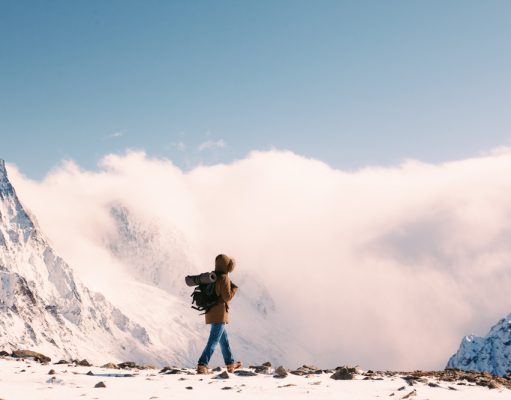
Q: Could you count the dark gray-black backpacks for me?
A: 1